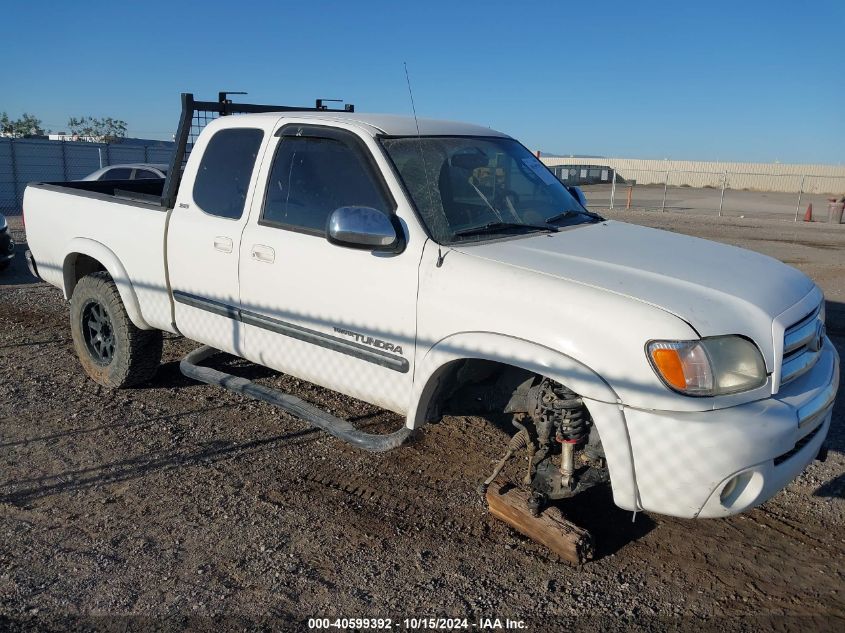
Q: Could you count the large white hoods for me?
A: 1